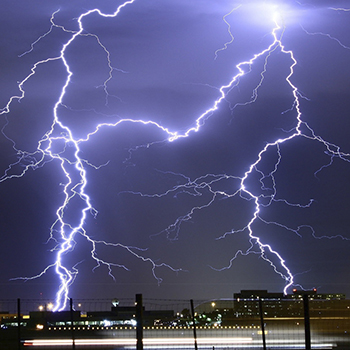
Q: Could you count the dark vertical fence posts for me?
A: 6